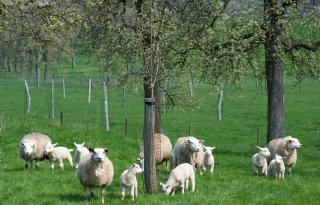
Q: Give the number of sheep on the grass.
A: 12